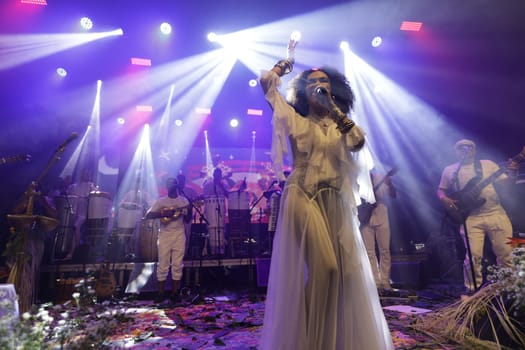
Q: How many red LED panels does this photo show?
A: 6